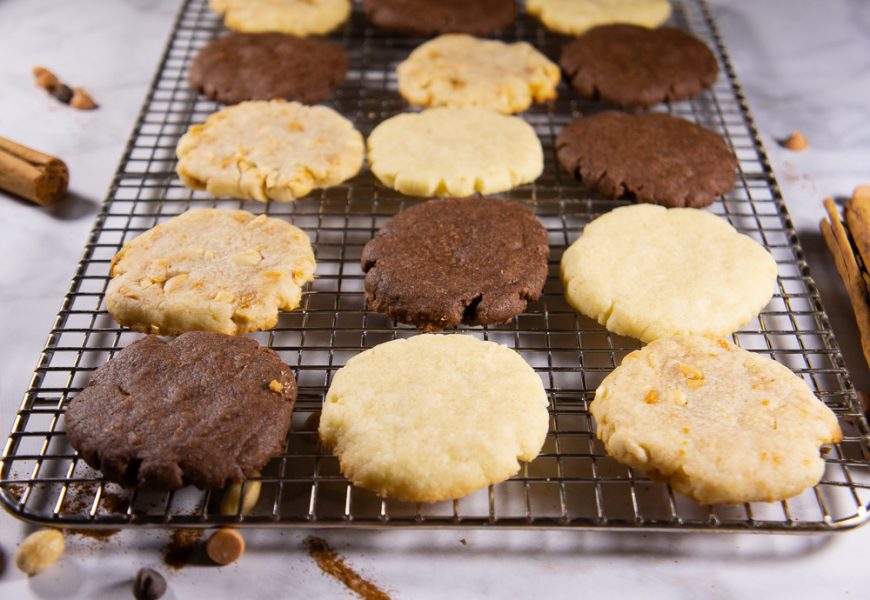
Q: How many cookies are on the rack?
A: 15